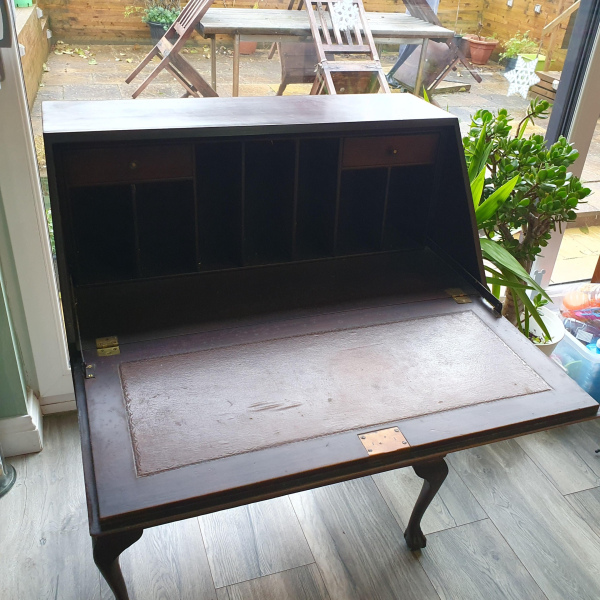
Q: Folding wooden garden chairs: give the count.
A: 4